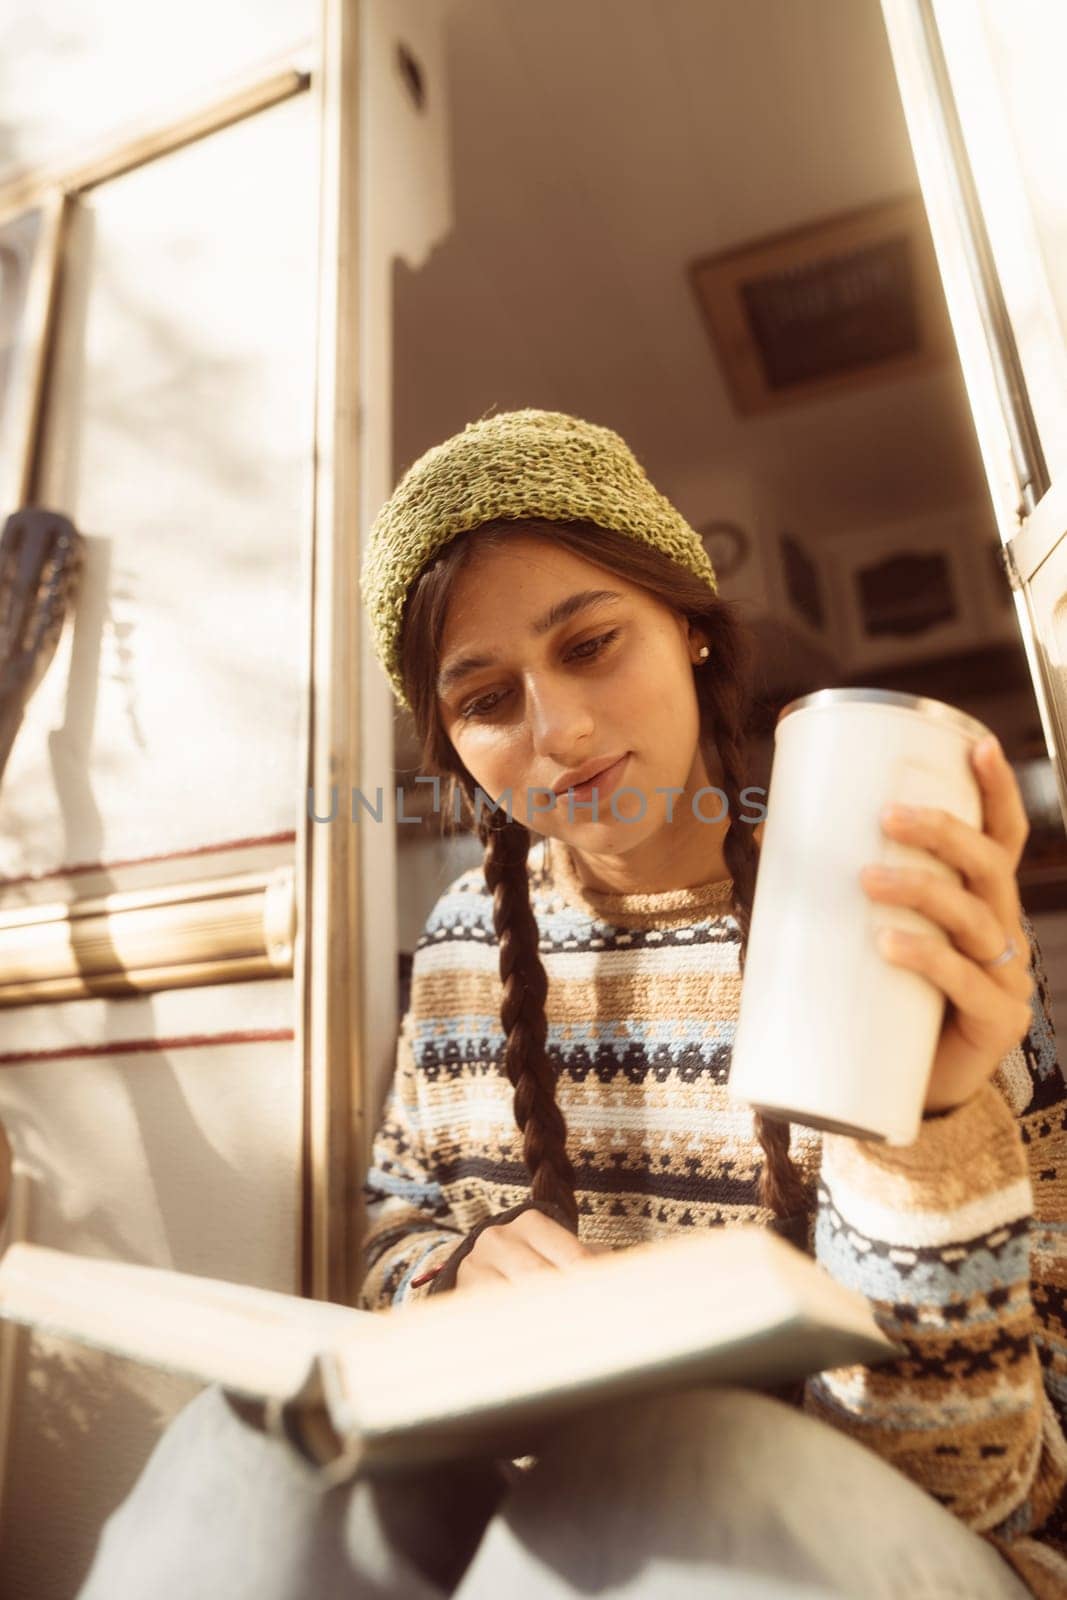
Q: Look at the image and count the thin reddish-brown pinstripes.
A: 2